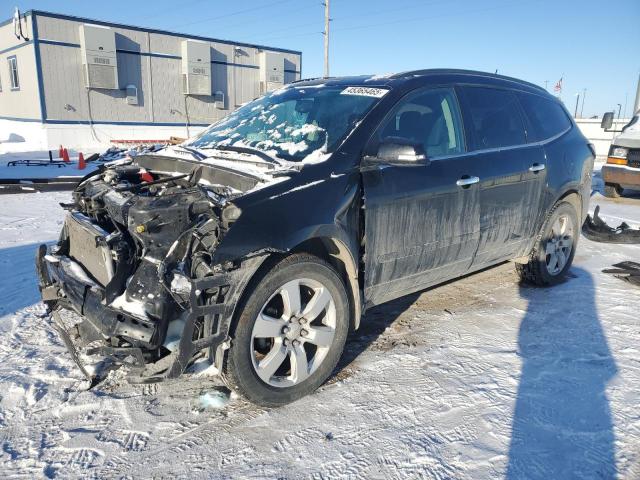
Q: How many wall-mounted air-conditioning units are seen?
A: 3